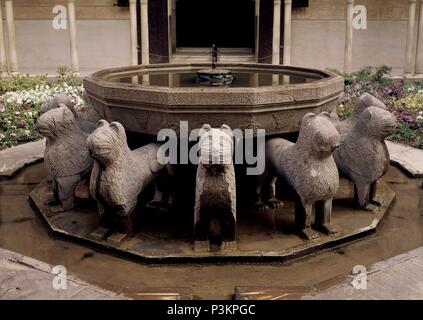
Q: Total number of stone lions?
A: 7